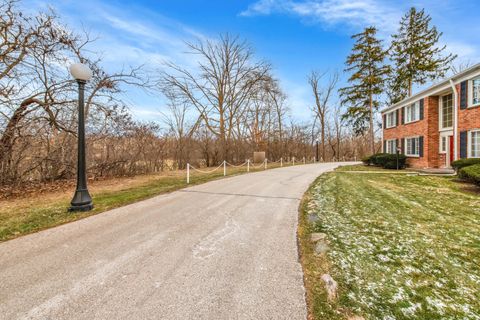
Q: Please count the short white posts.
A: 12